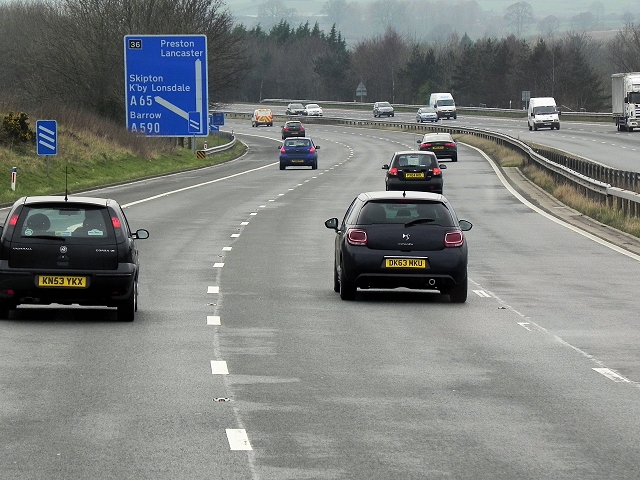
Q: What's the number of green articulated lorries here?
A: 0